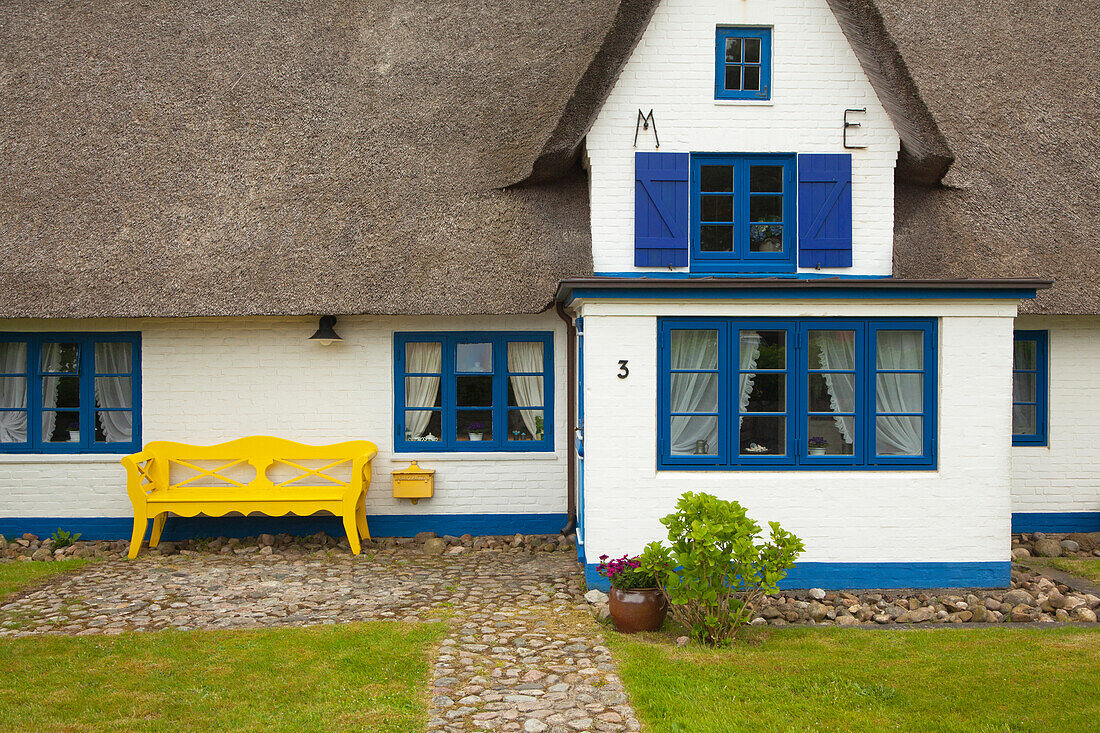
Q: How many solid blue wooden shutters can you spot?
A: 2